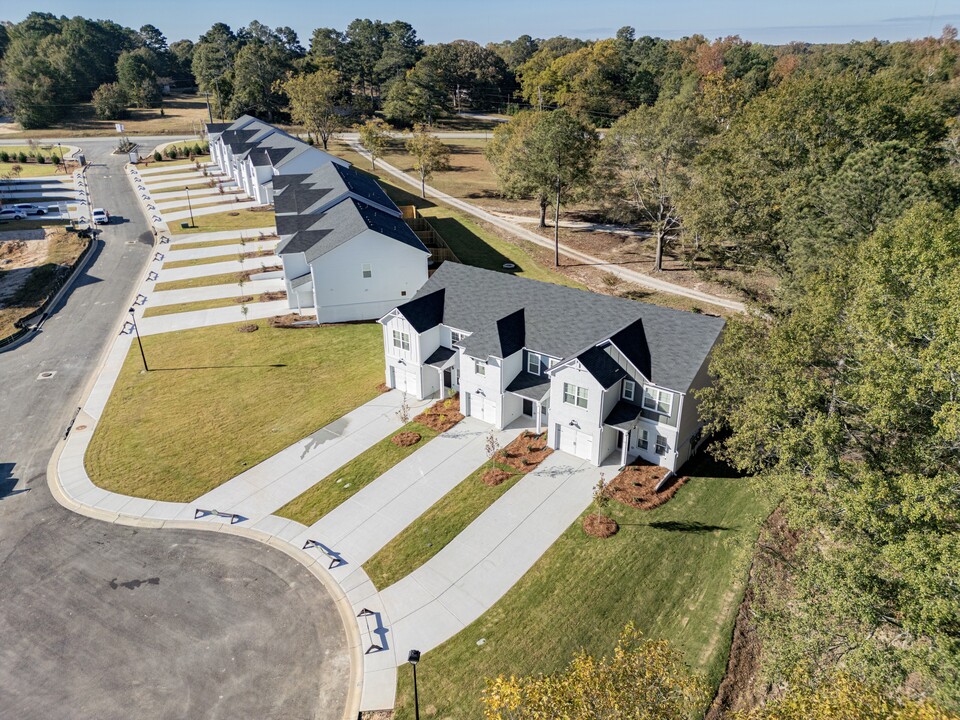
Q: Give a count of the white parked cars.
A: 3